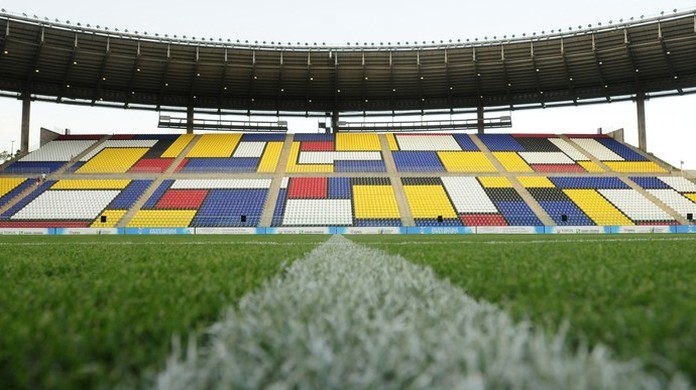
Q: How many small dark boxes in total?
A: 5